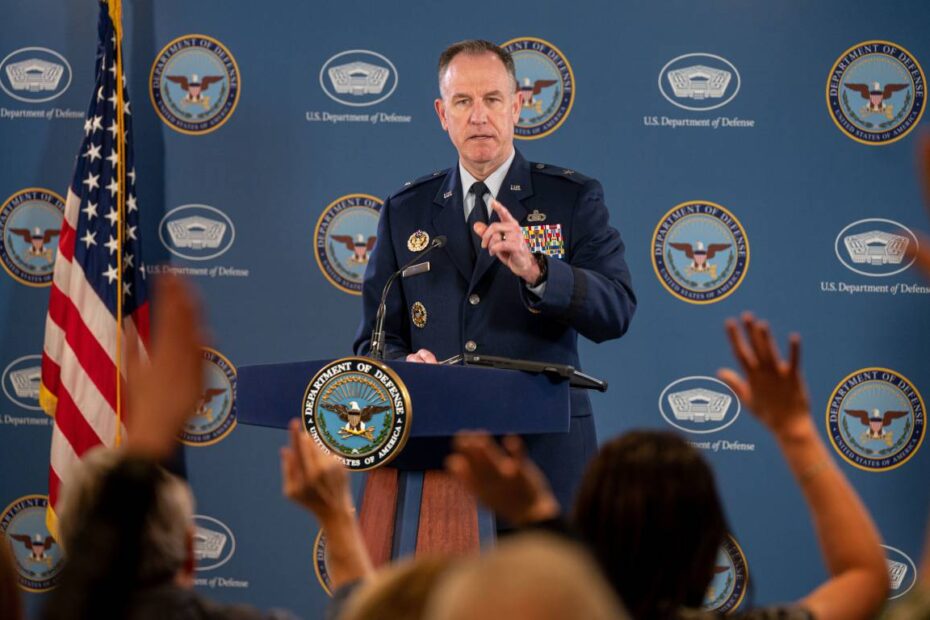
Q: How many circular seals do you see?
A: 12